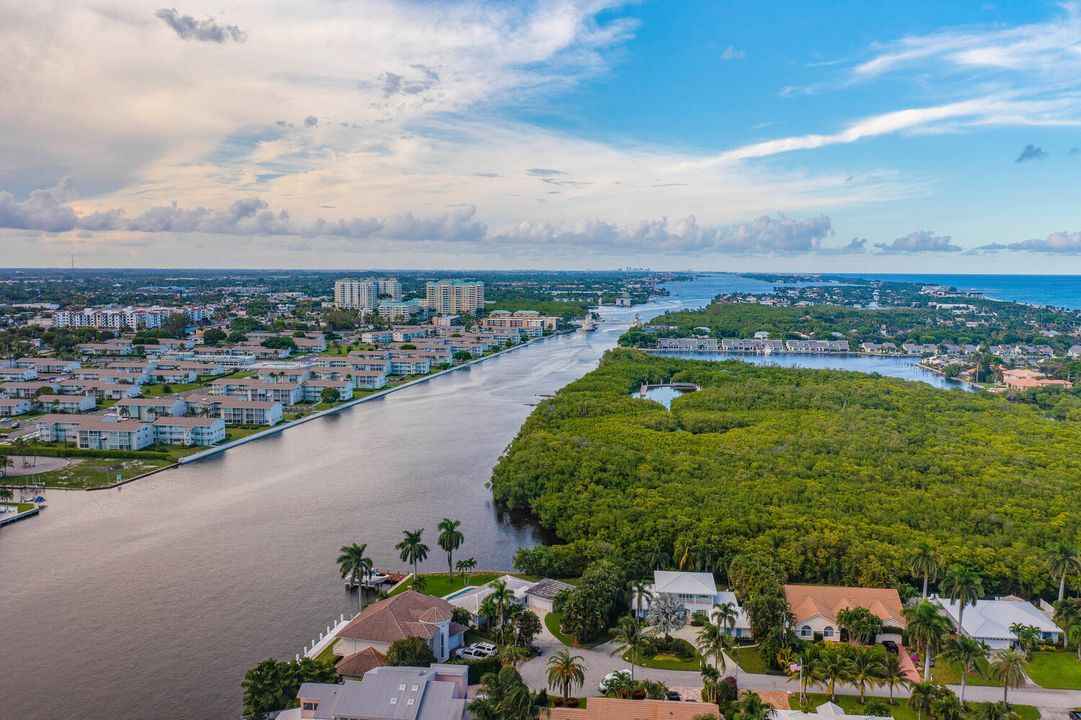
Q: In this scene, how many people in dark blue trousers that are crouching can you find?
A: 0